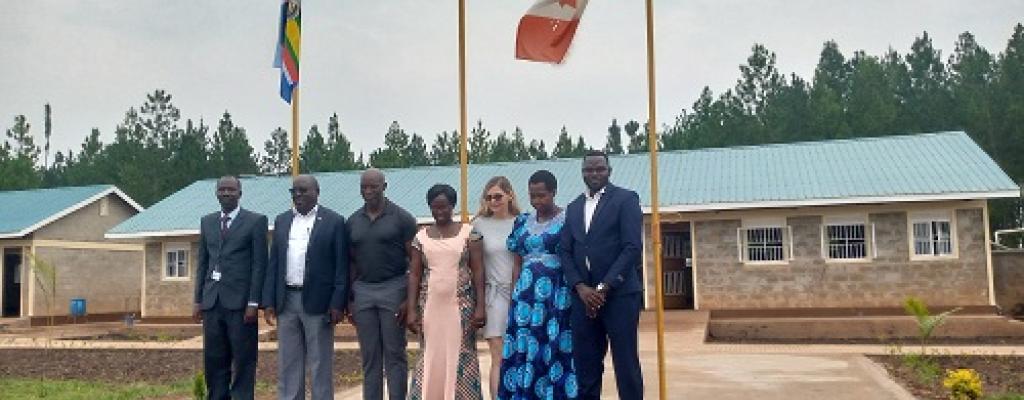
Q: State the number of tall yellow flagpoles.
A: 3